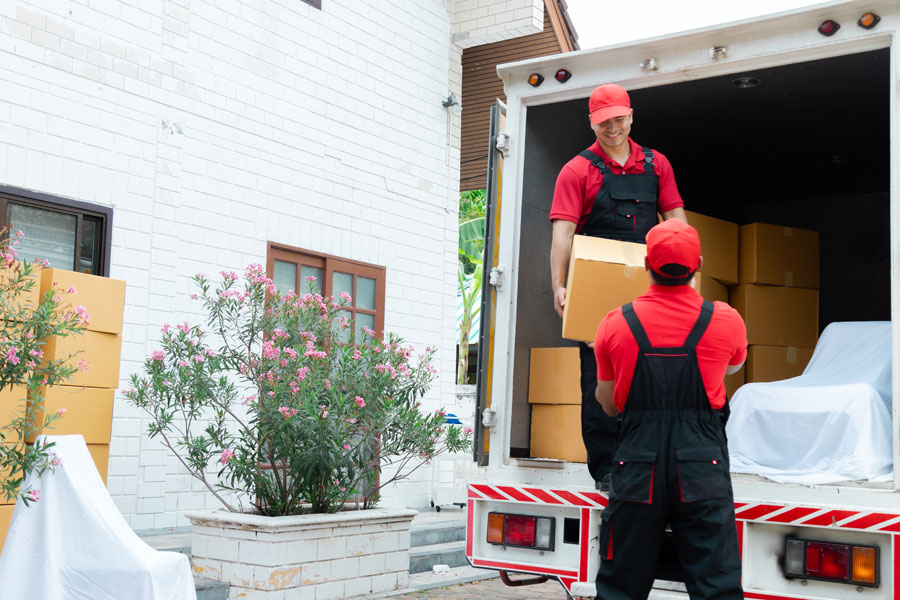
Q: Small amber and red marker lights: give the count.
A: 4